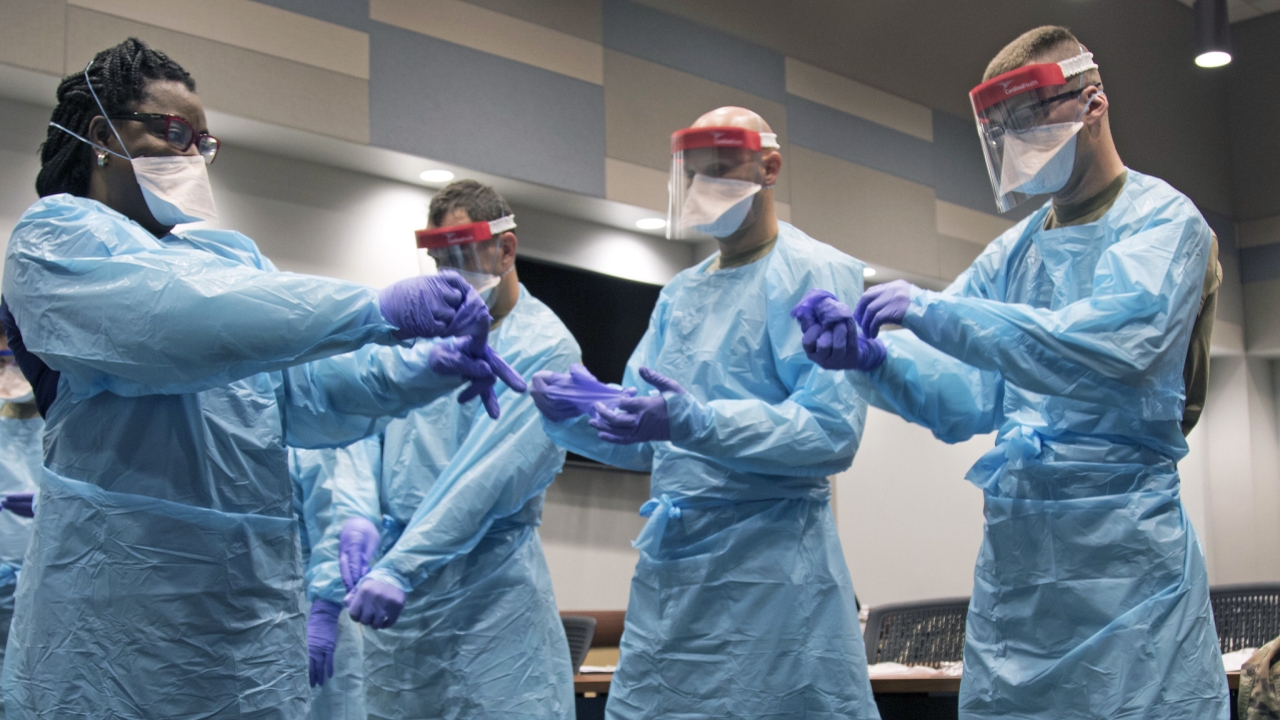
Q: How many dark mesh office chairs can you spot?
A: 3